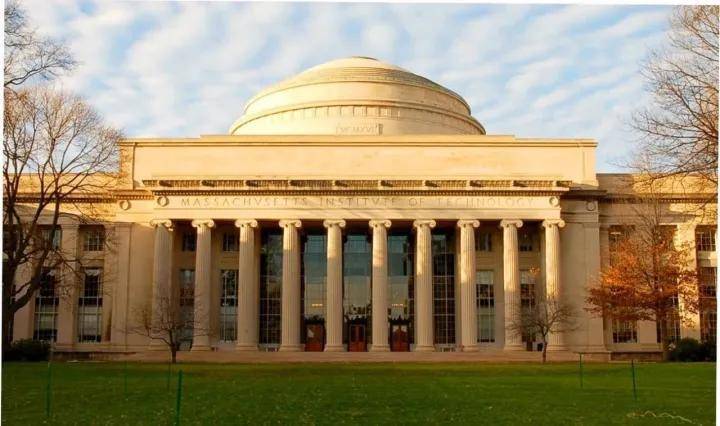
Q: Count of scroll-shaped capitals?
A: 10